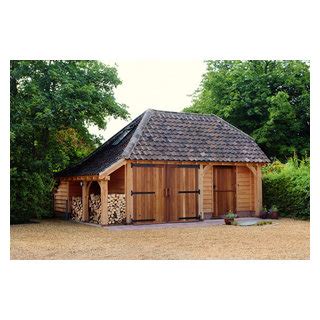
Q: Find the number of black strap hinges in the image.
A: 6